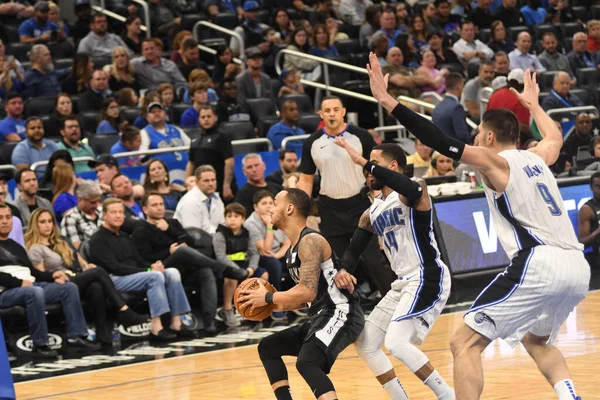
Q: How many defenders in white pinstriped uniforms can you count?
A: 2